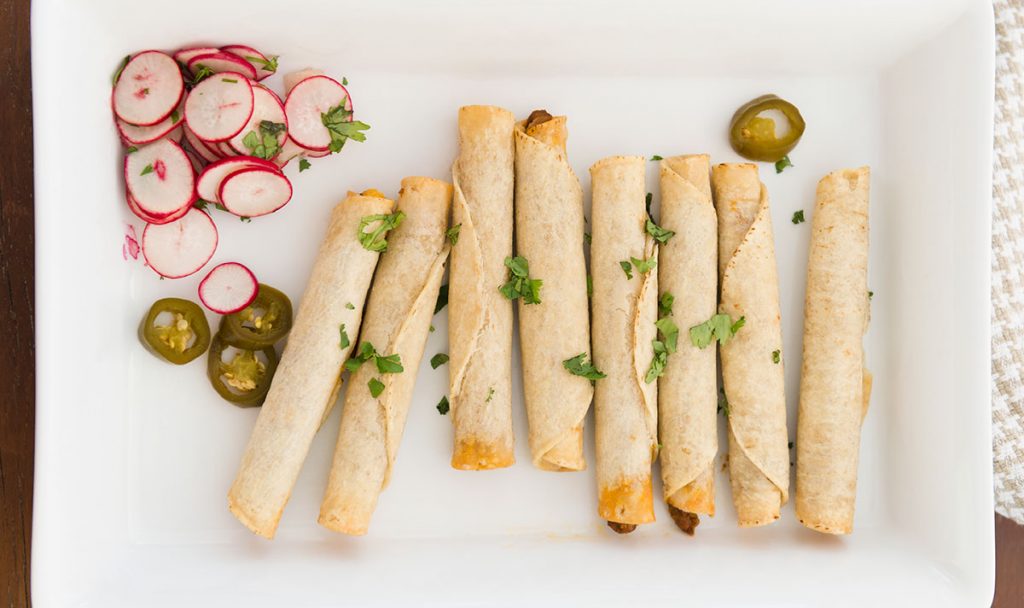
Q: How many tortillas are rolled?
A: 8